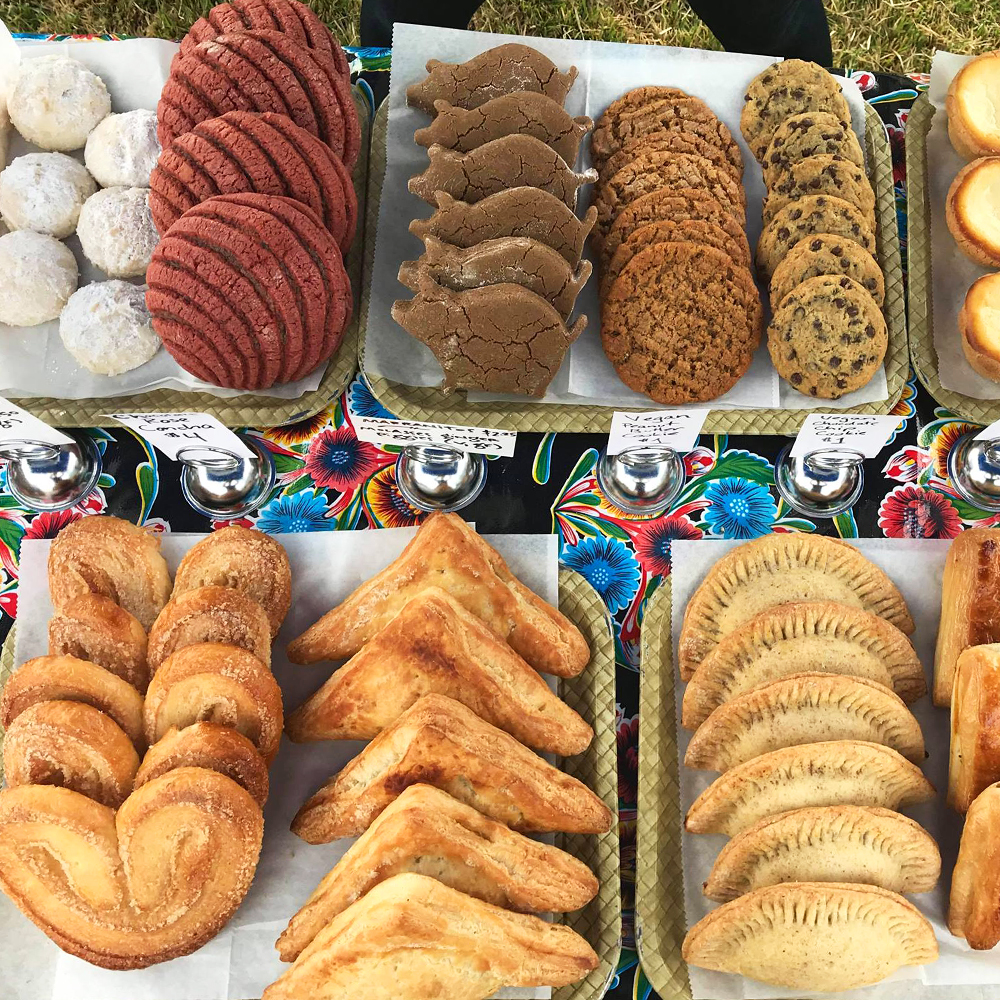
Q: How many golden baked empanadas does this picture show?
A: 6